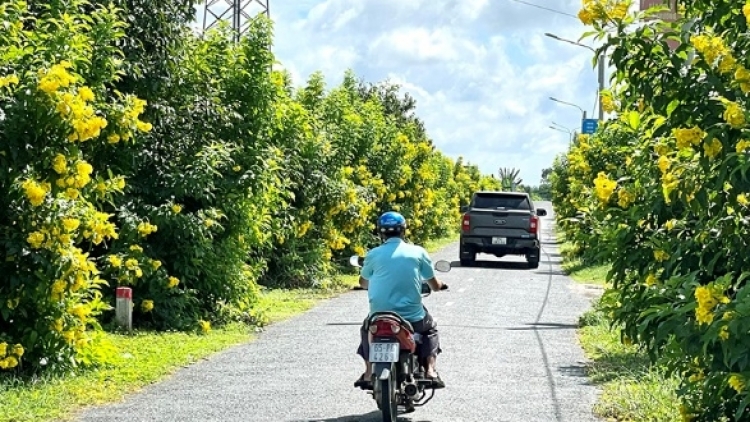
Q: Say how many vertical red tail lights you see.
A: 2